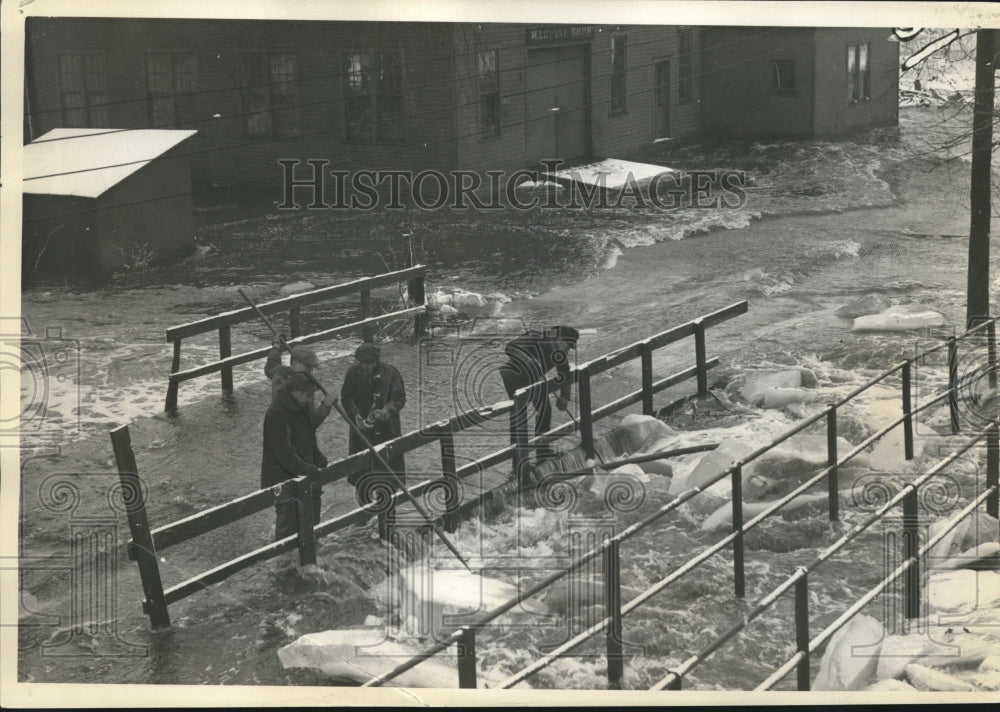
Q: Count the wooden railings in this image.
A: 2